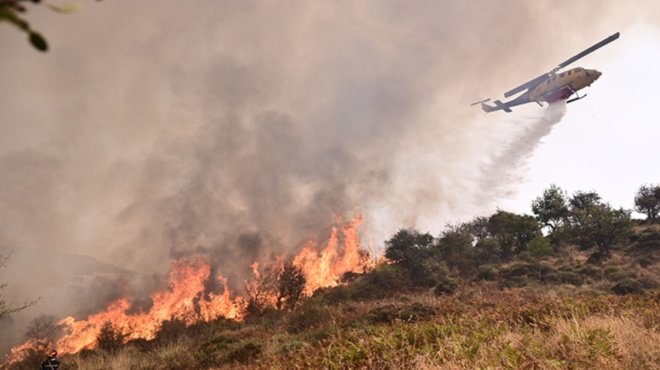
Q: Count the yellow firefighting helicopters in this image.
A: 1